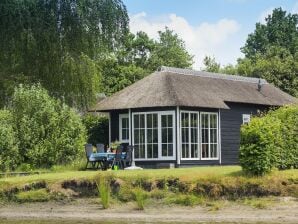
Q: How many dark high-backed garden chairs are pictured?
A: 4